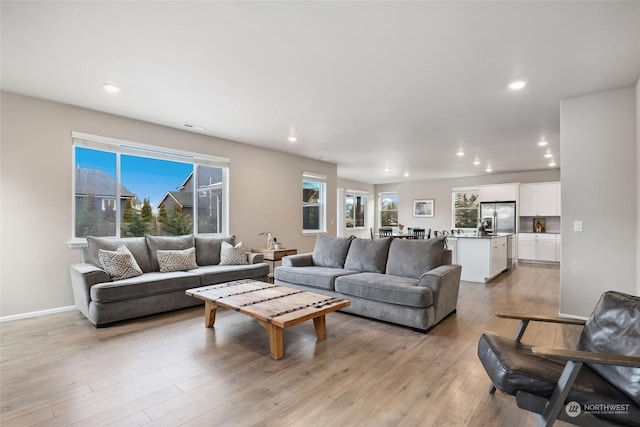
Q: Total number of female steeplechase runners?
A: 0